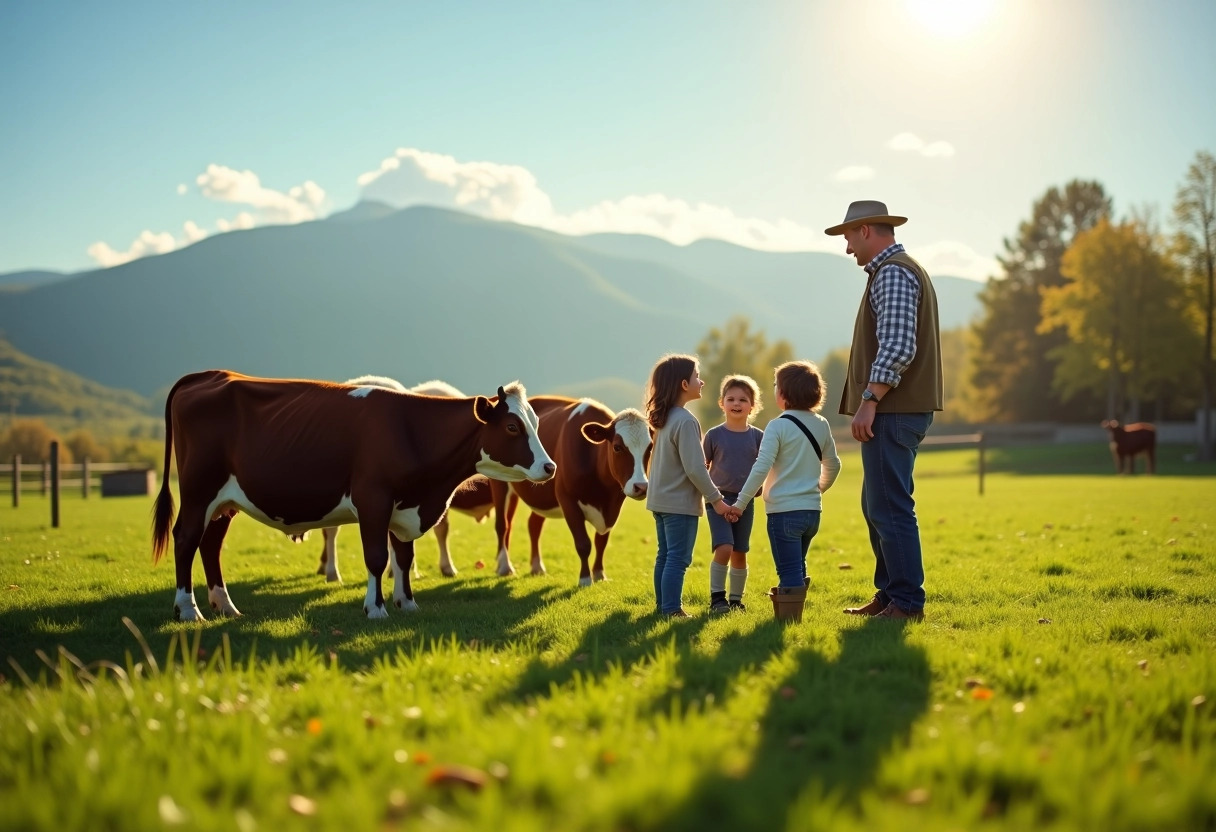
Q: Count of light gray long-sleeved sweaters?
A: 1